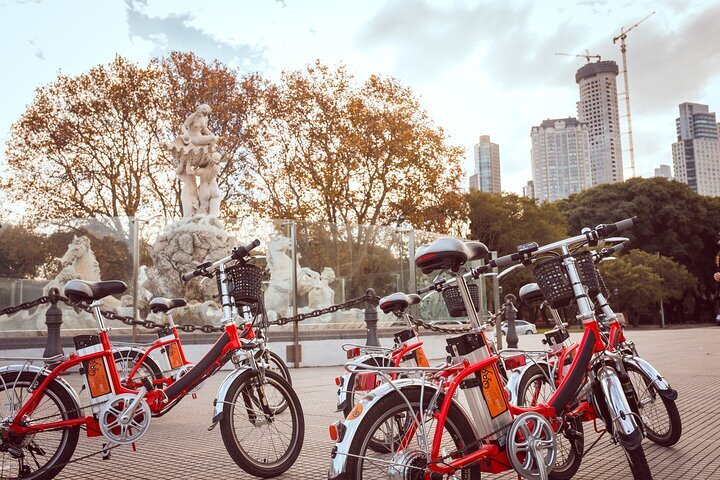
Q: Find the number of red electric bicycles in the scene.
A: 5